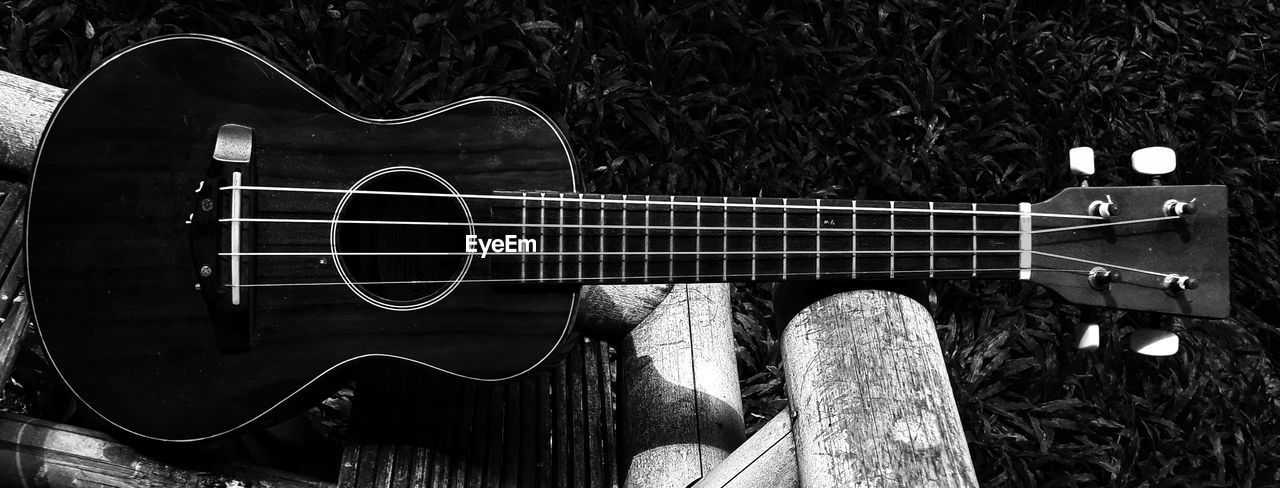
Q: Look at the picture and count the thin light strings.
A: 4